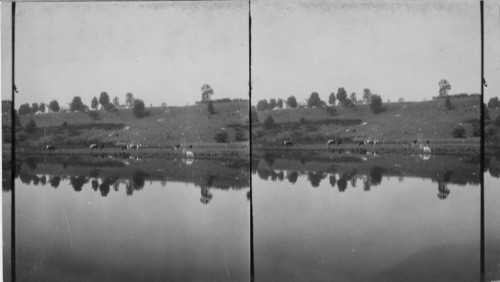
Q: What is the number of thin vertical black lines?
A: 3